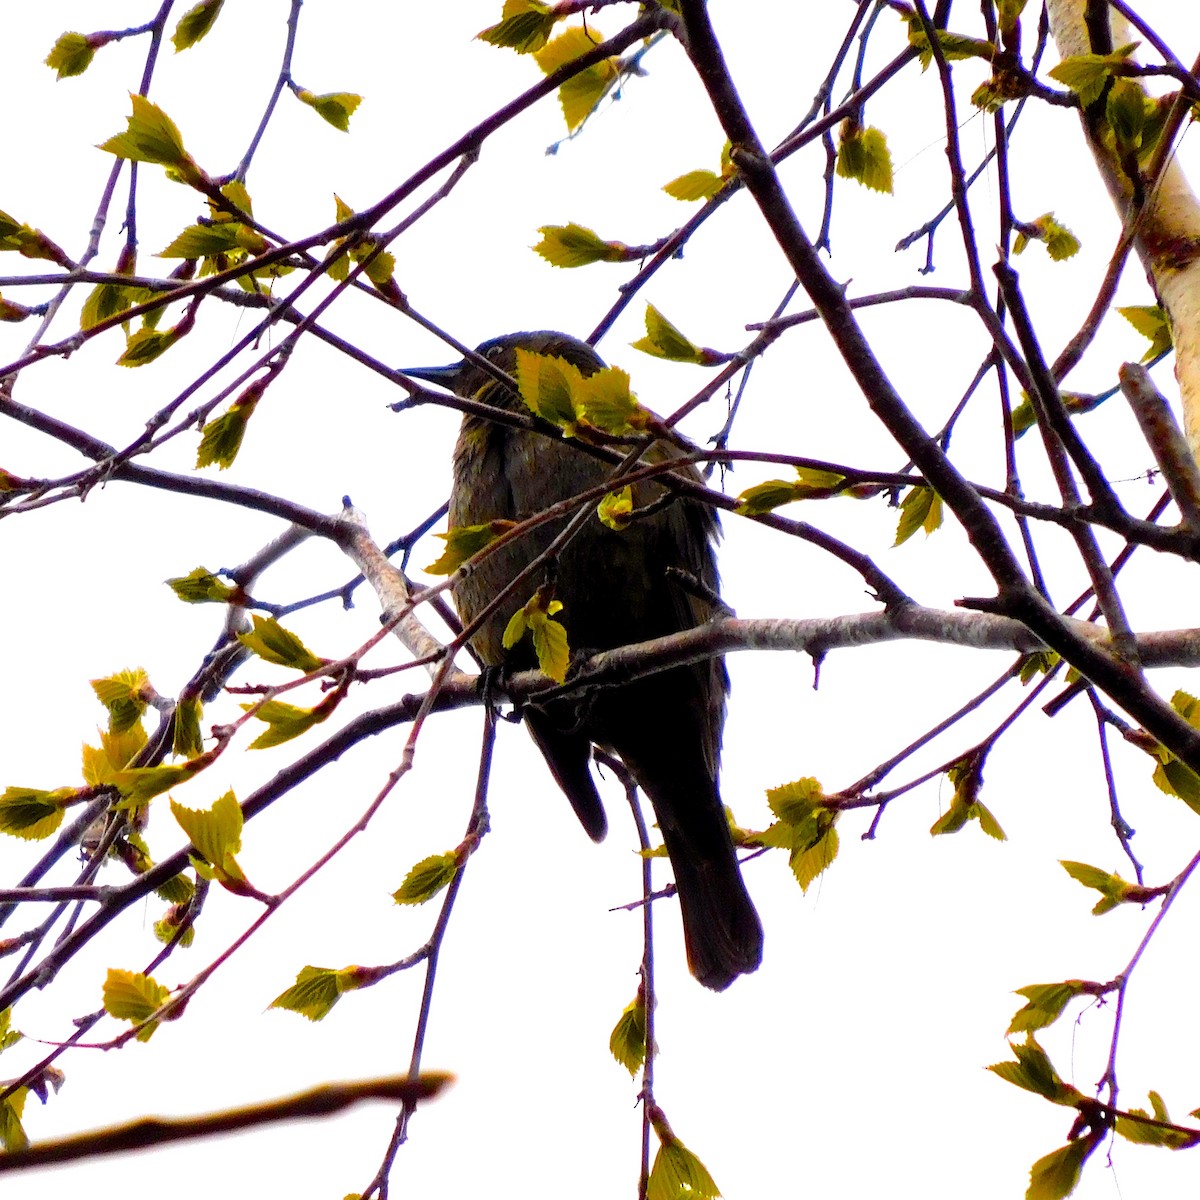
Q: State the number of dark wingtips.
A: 1